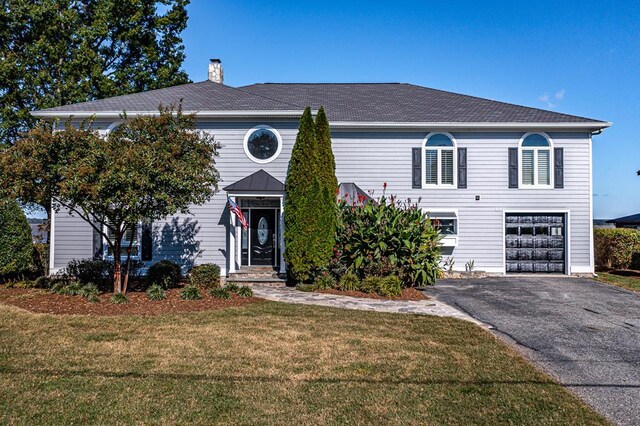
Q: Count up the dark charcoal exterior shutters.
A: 6